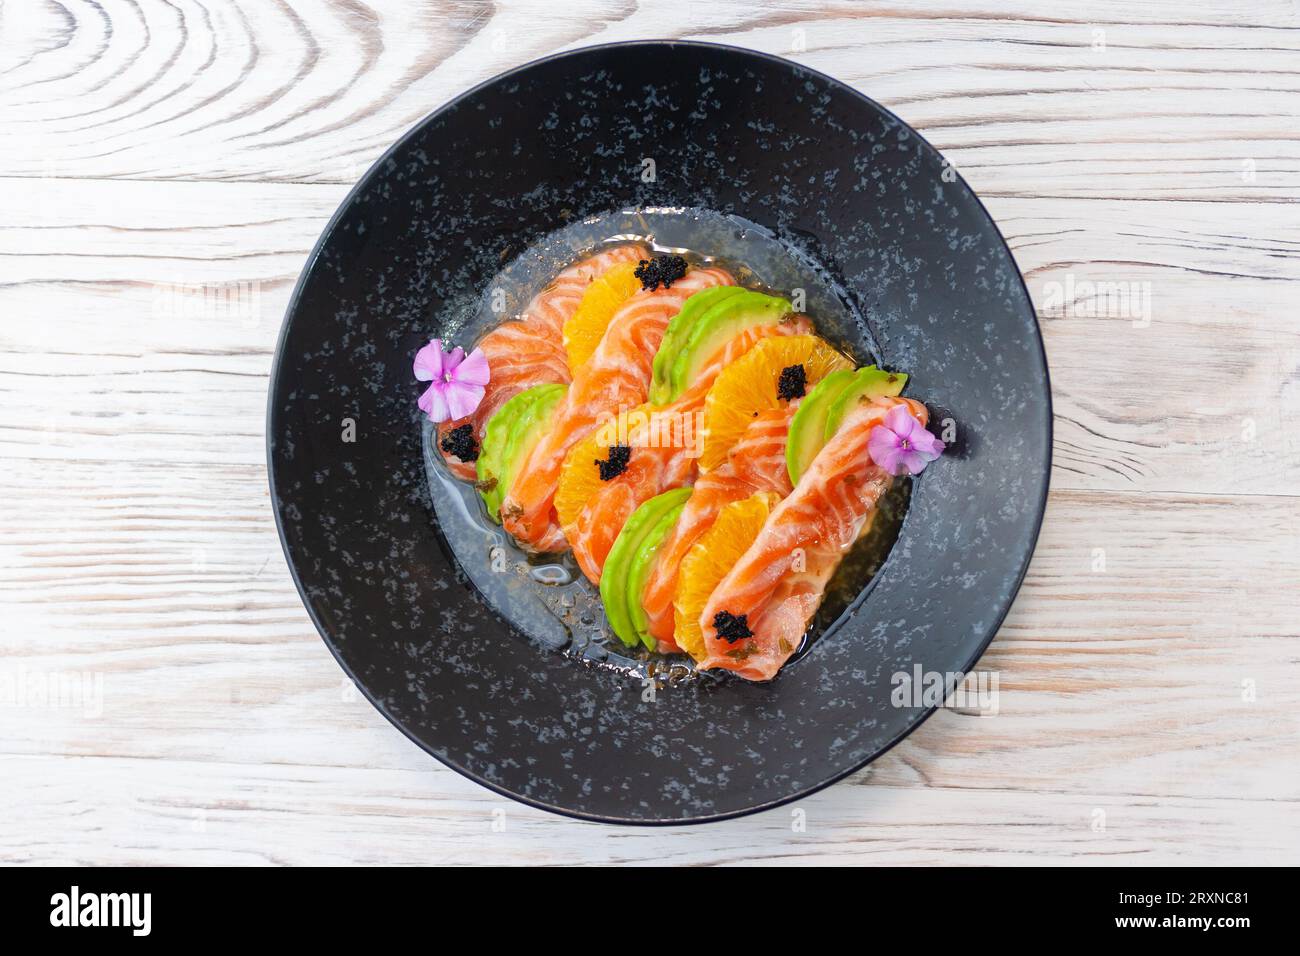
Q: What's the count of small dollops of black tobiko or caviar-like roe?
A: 5